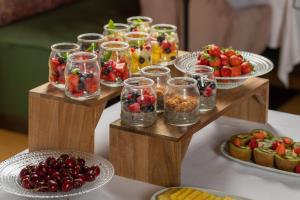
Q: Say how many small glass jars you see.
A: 12